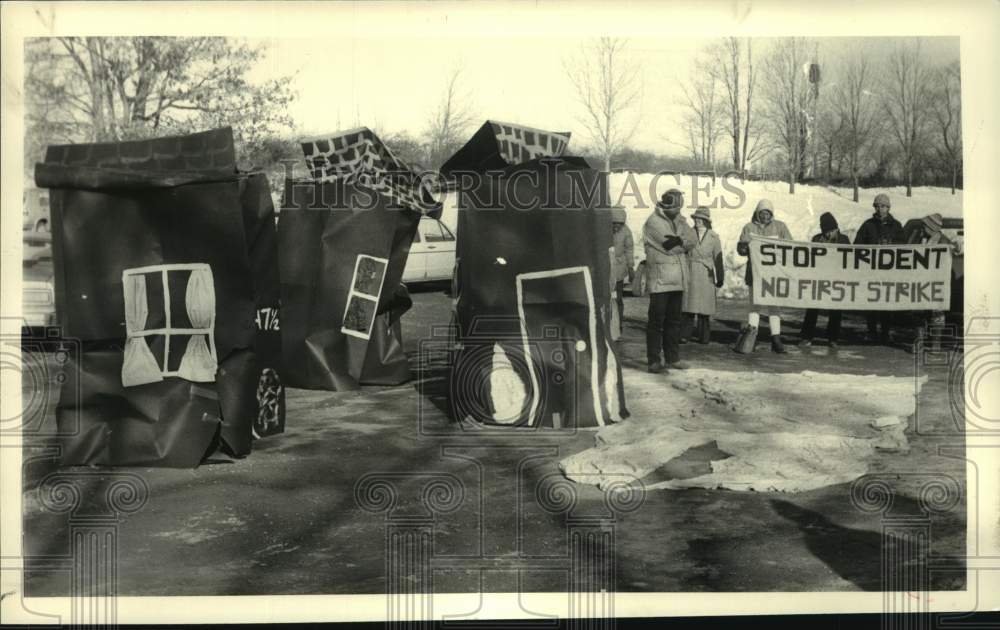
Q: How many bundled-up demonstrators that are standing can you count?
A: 7